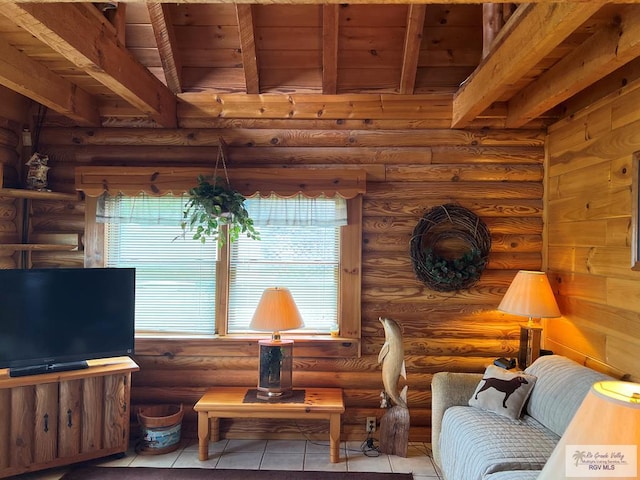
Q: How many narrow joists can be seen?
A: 4